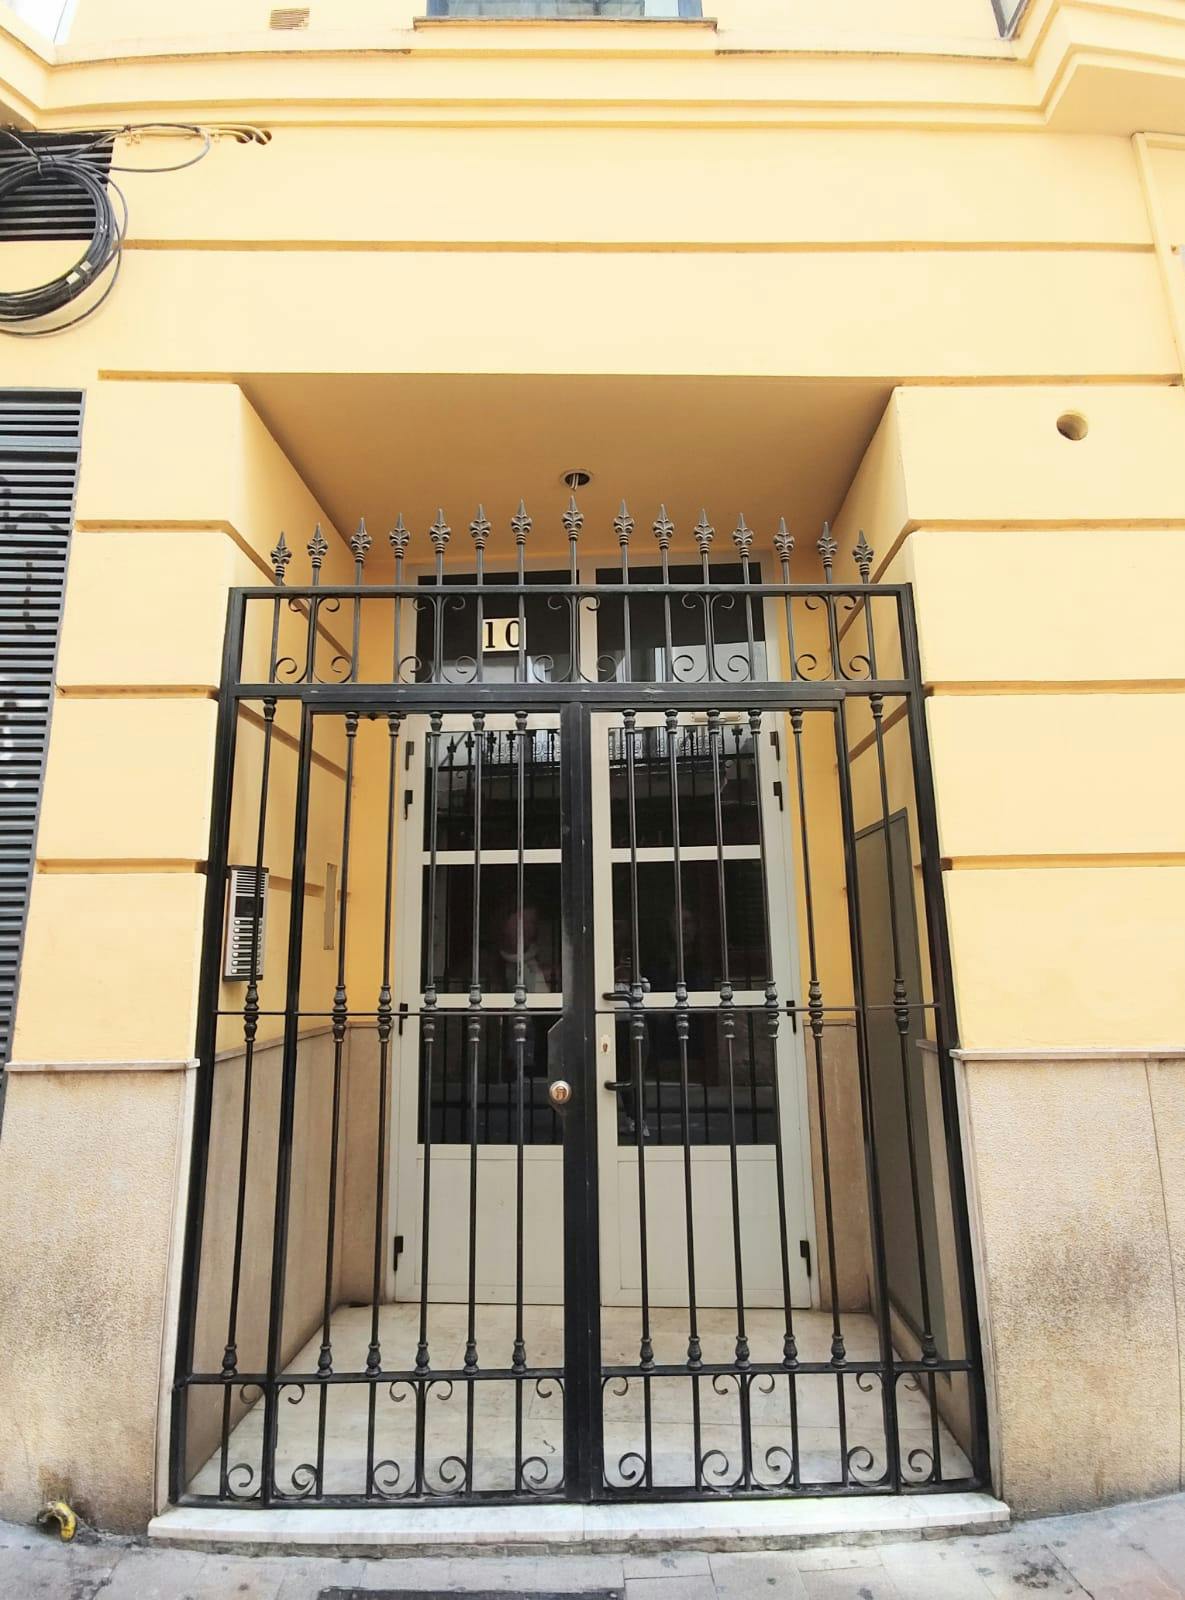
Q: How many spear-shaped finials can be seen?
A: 15